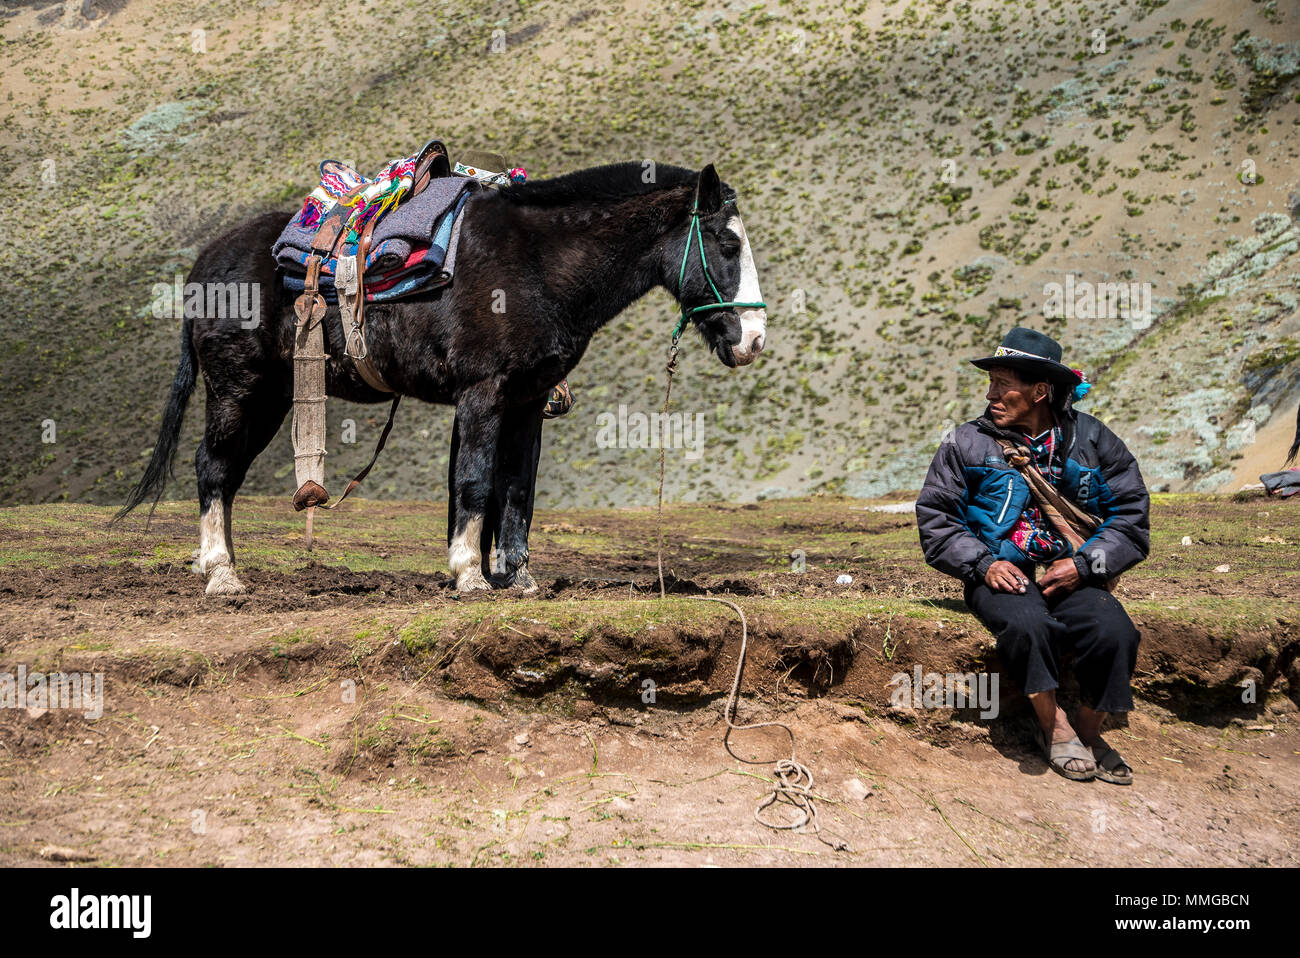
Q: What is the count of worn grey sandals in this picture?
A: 2